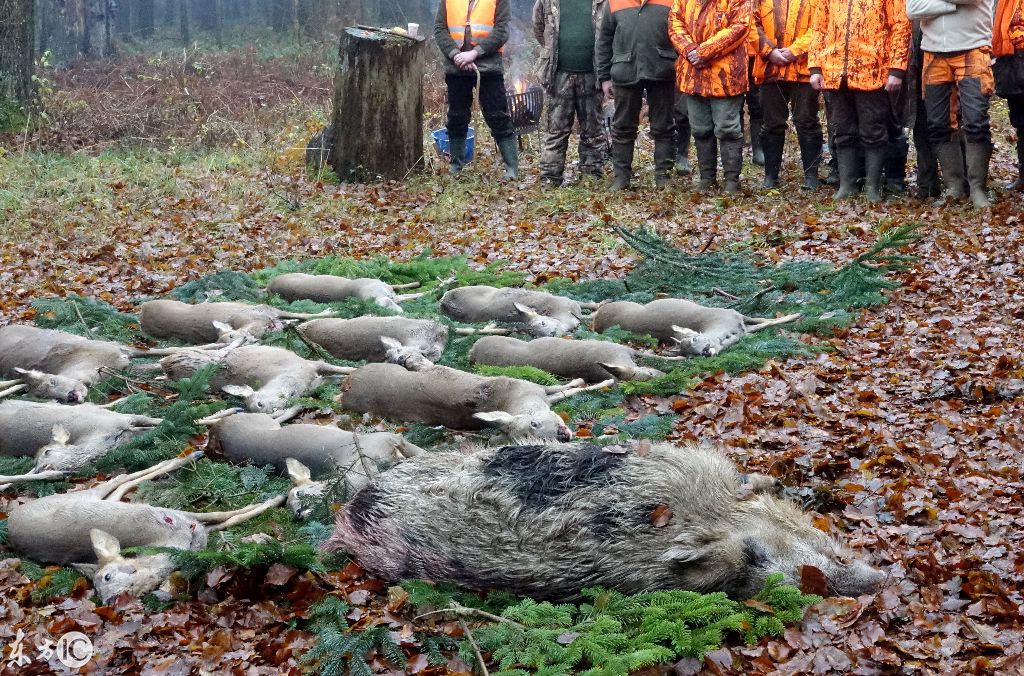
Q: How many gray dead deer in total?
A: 12